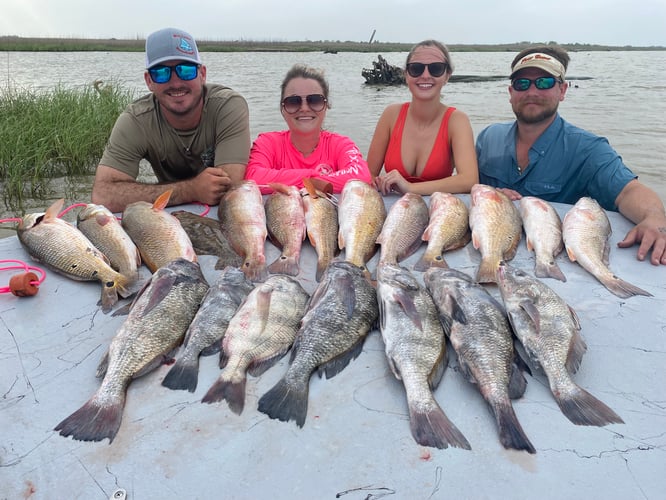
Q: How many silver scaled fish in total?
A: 7